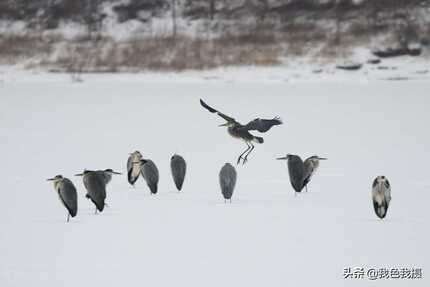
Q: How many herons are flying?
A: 1